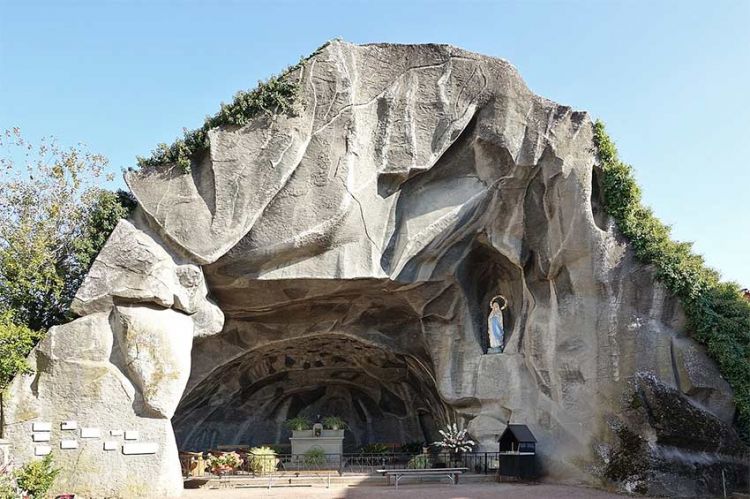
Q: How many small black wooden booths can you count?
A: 1